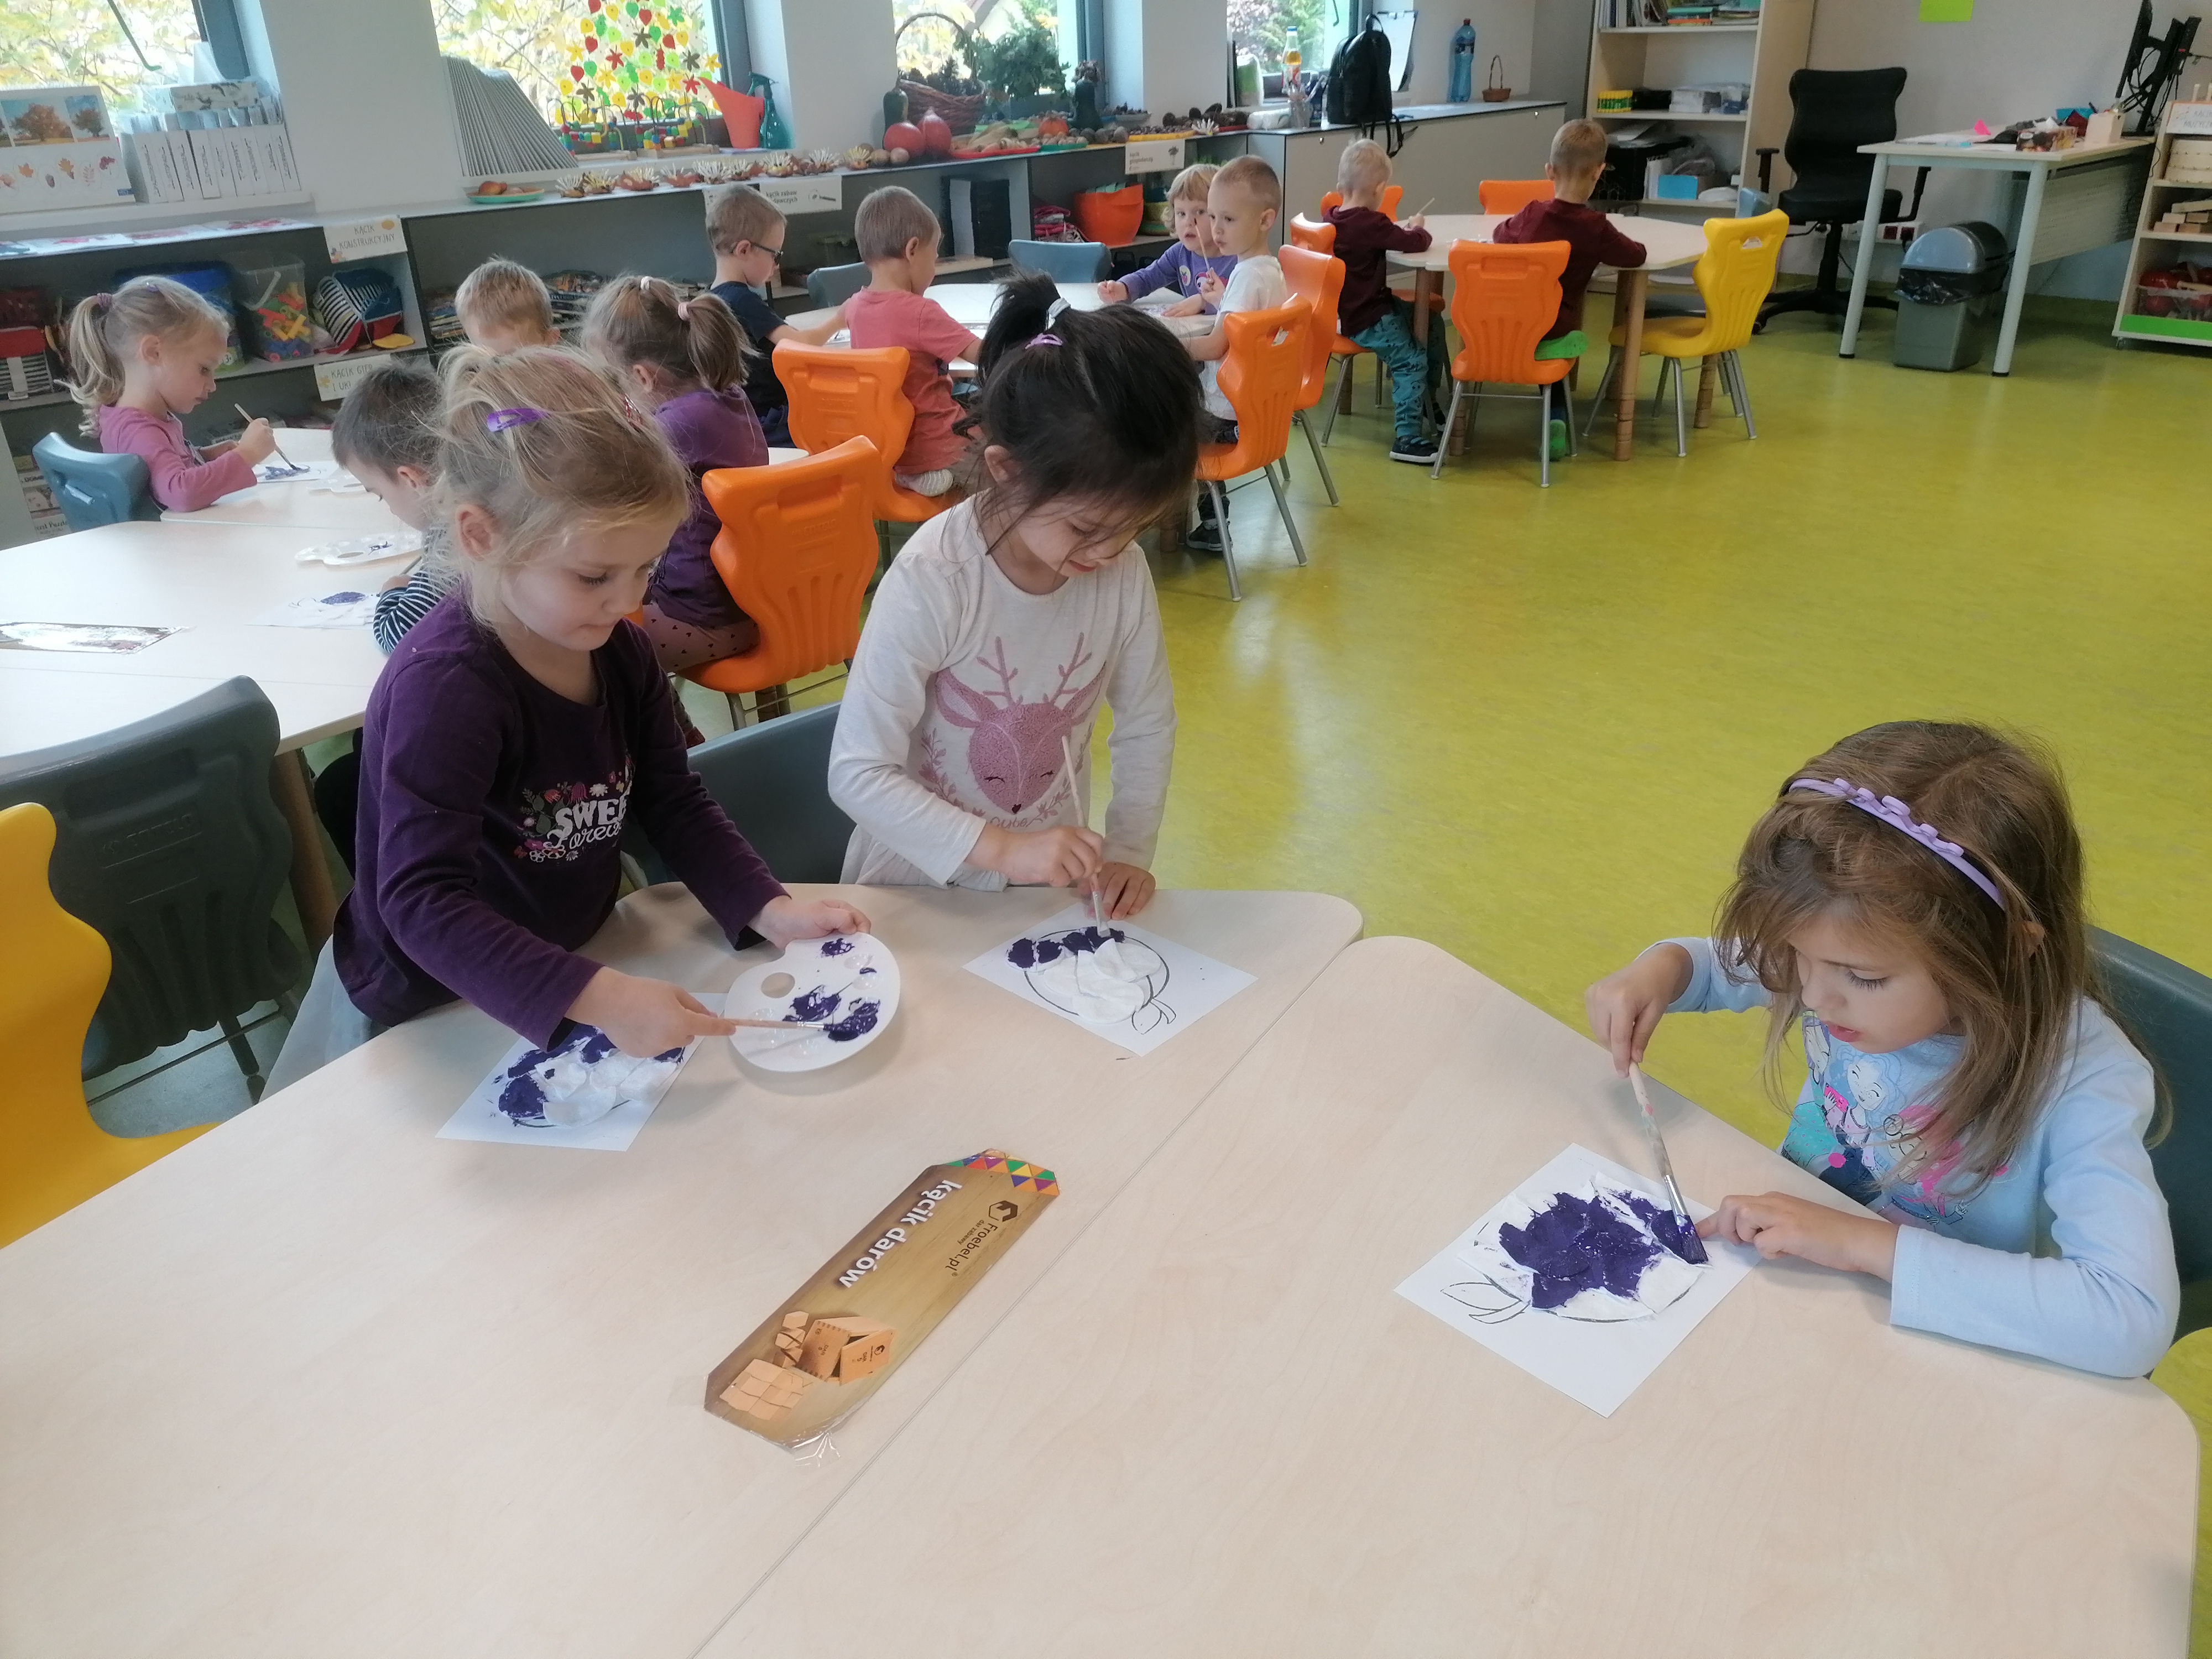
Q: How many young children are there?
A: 13